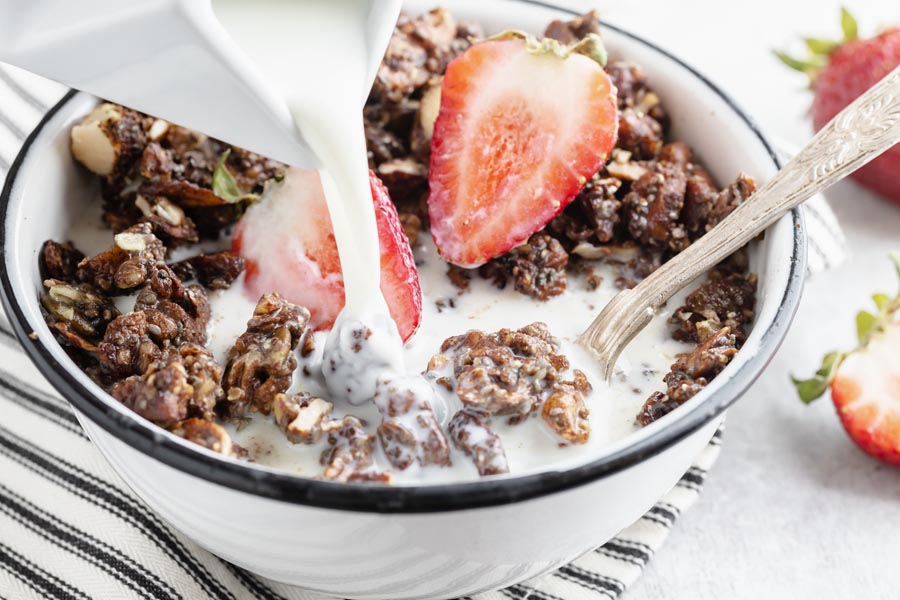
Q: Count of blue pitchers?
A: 0